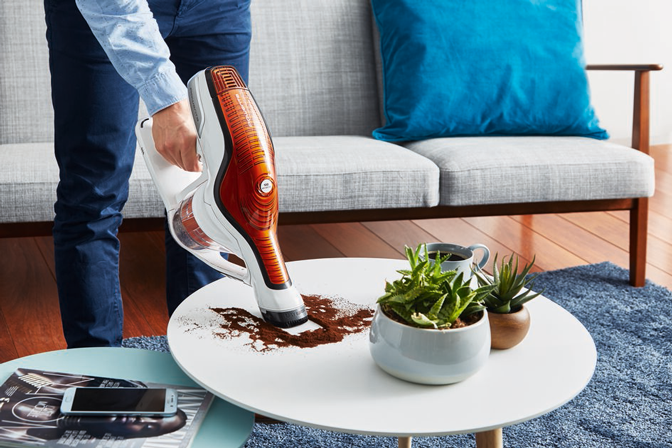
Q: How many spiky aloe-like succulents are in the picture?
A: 2